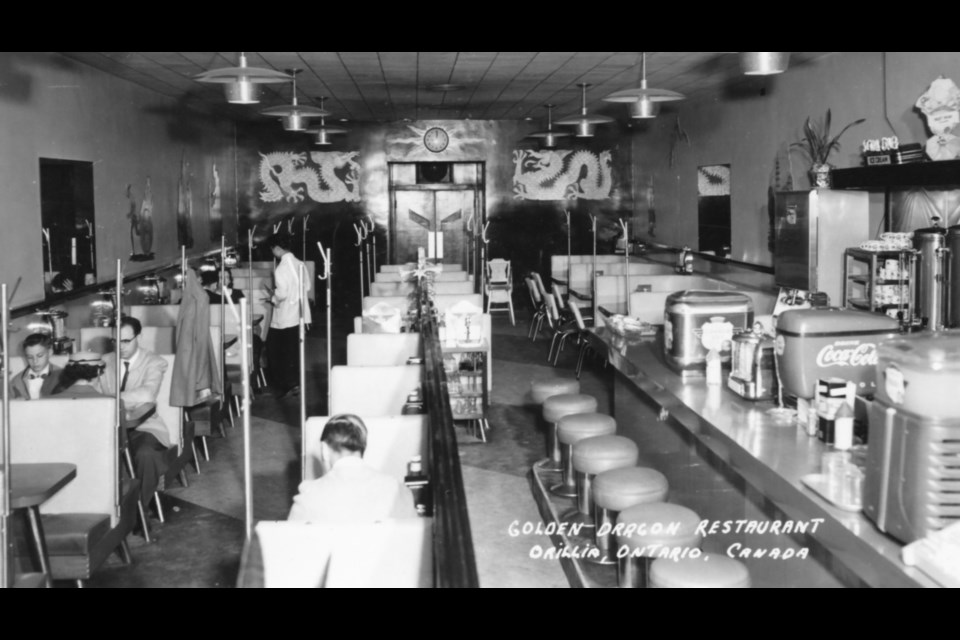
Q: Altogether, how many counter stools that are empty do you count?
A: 7